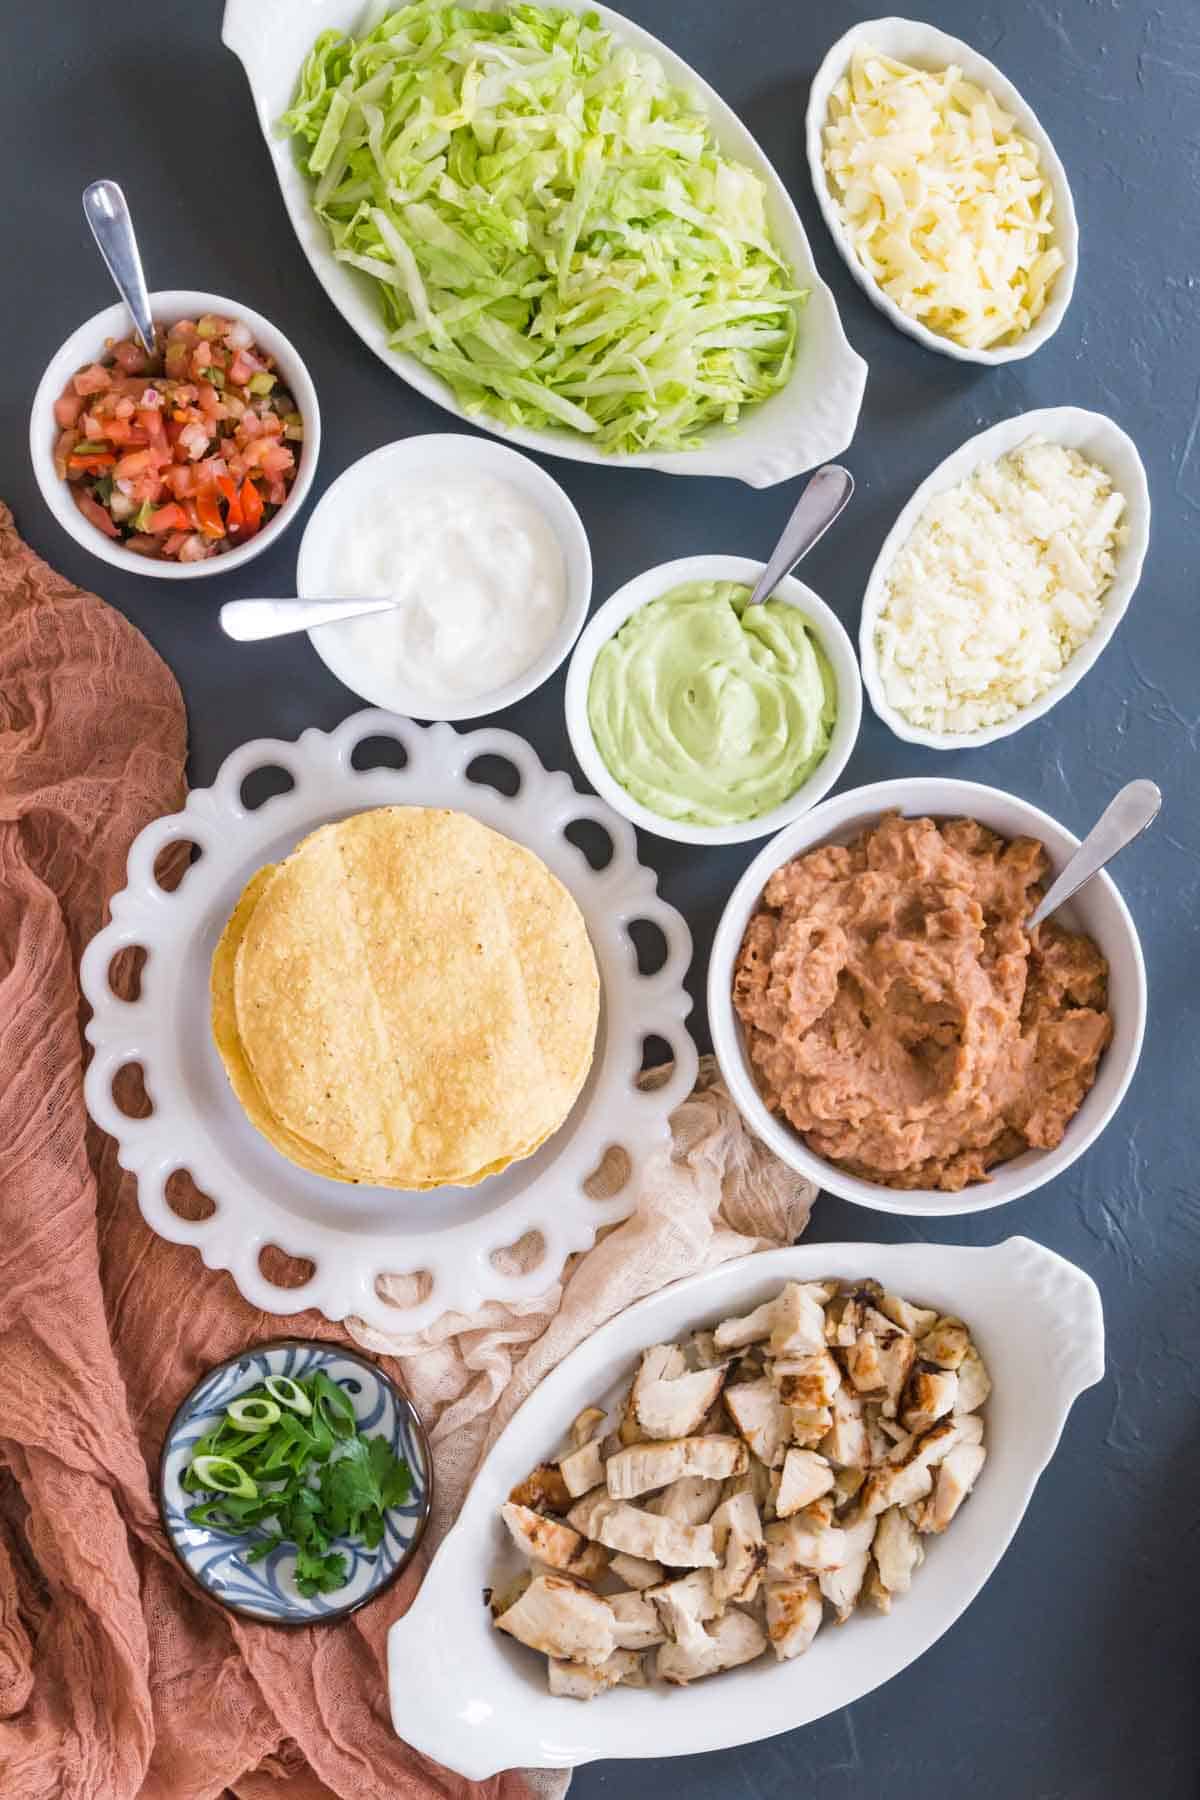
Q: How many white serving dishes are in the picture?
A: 9